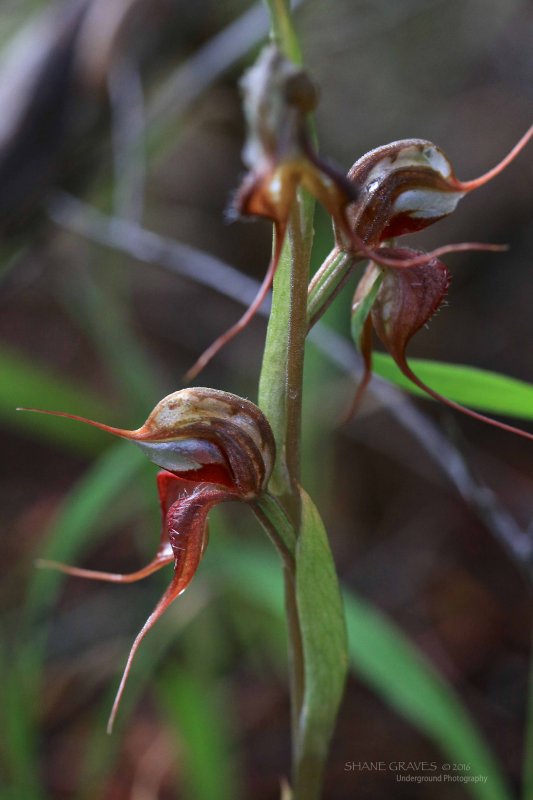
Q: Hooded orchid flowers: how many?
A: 3